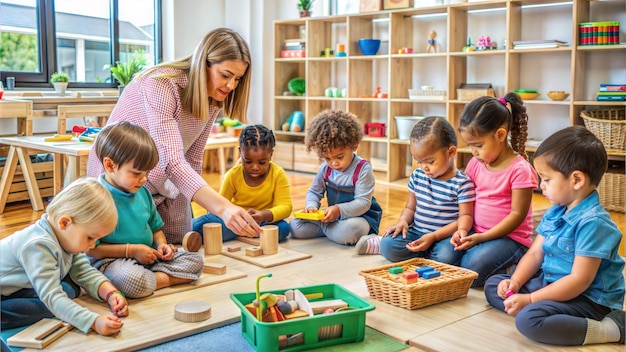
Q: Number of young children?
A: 7